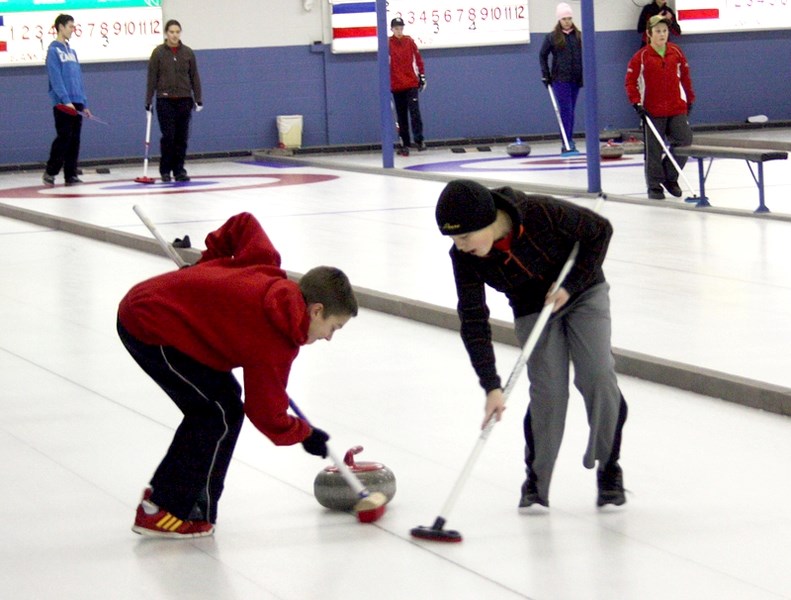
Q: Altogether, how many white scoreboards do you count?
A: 3